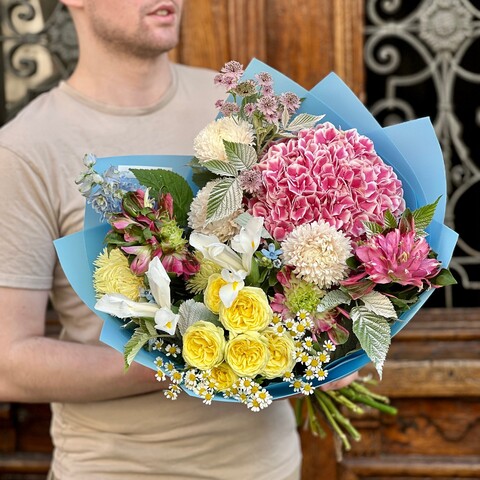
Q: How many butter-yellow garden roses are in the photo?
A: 6